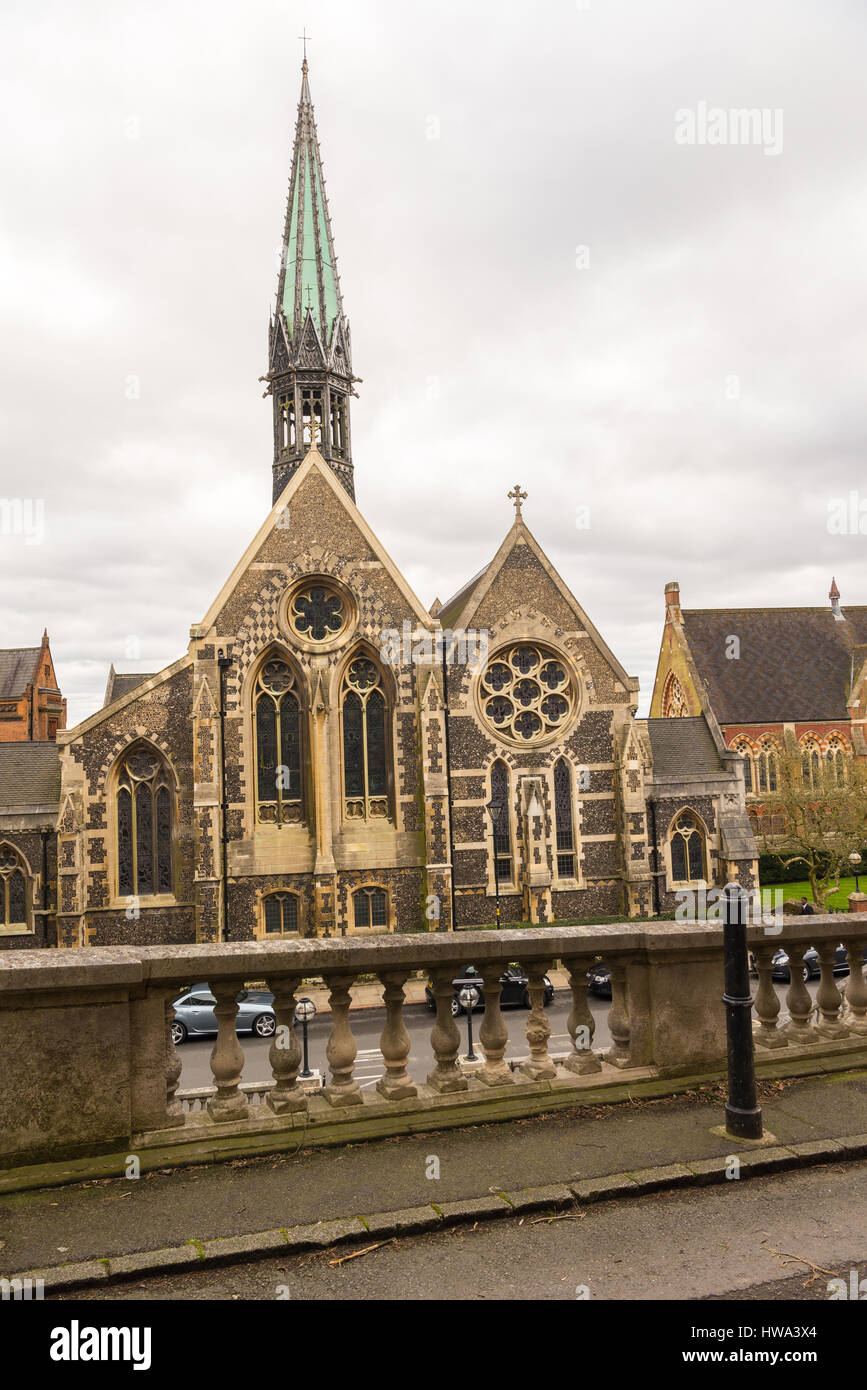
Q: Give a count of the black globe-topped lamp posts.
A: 3